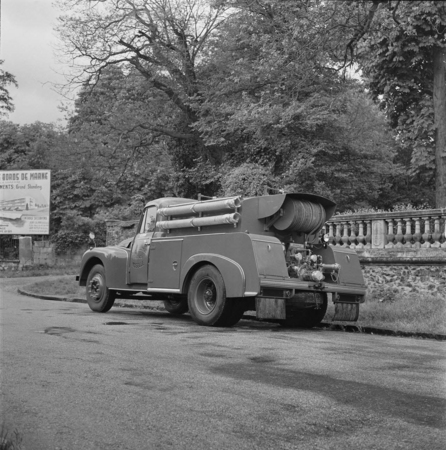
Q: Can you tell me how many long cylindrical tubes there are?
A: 2